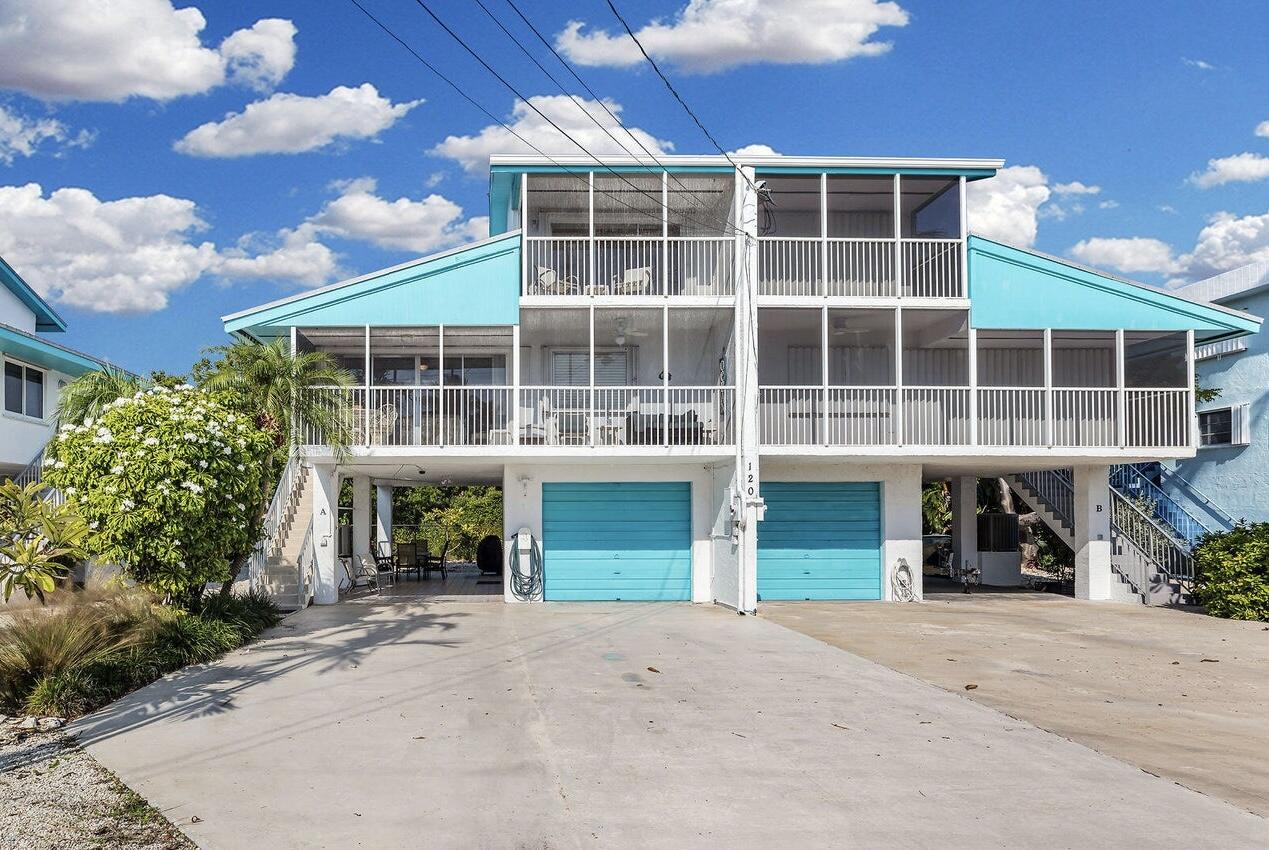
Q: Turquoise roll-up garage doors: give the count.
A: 2